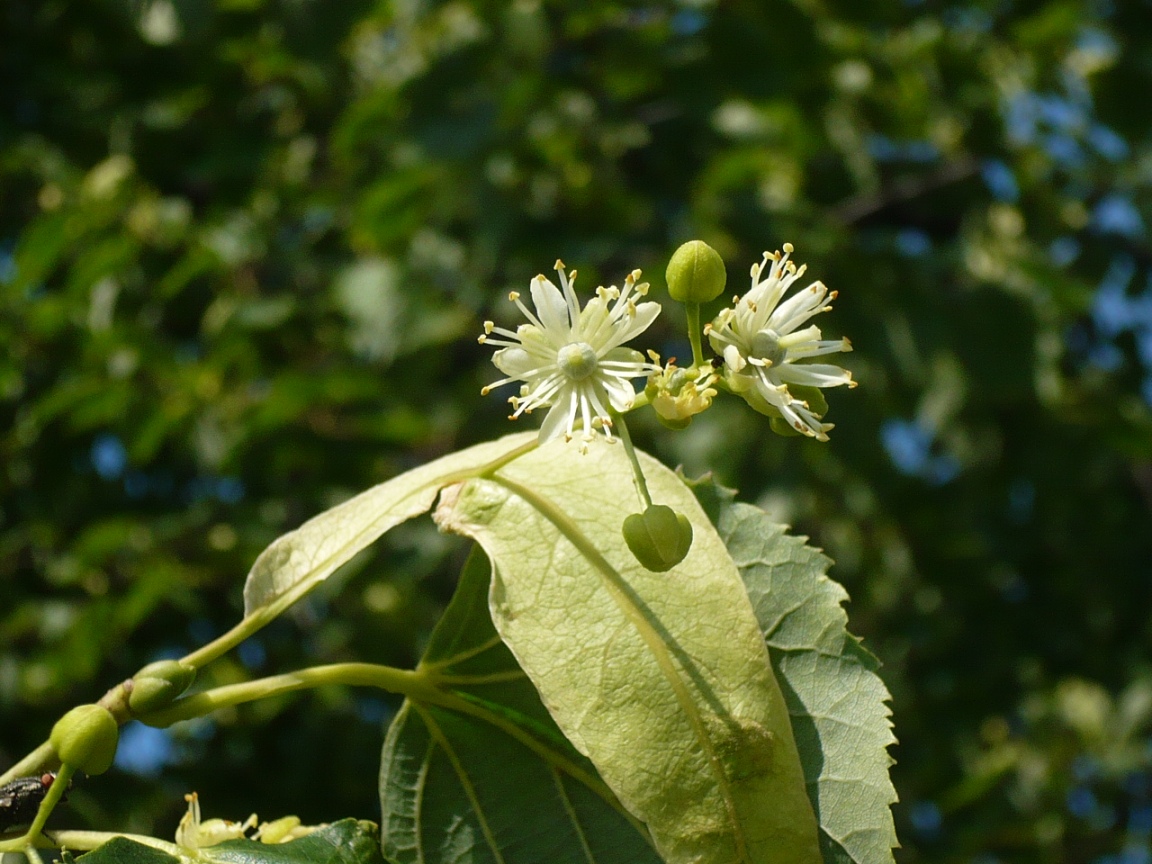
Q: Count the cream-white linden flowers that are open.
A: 2